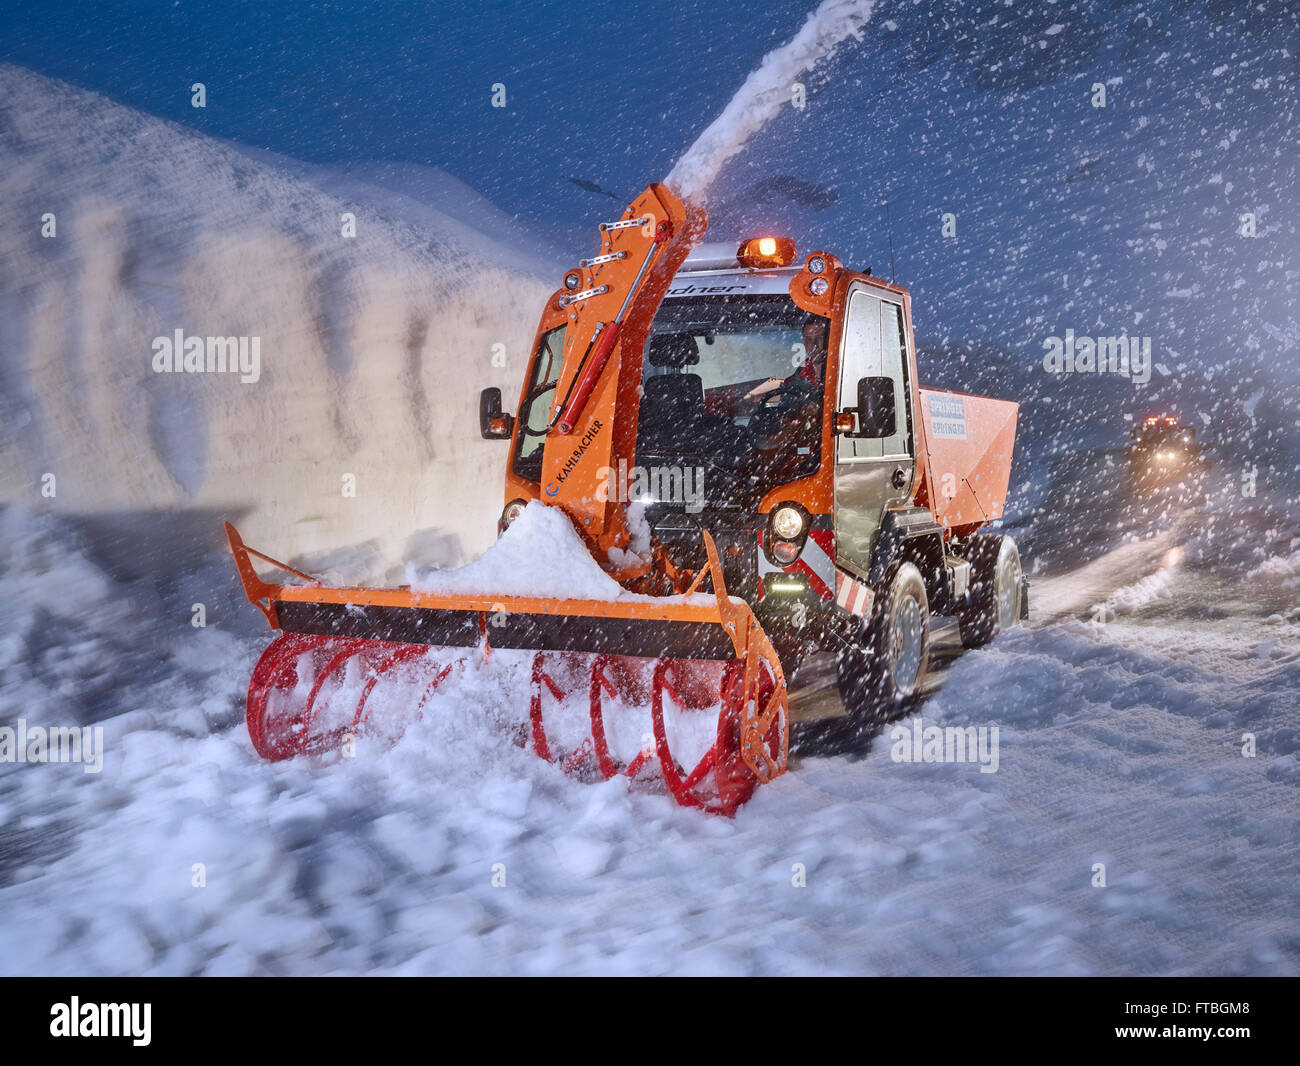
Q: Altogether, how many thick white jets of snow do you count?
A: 1